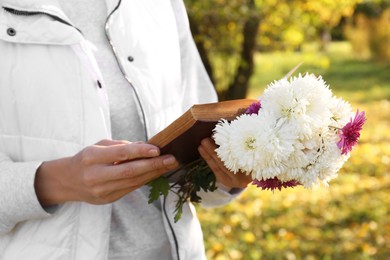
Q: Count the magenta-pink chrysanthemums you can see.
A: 3